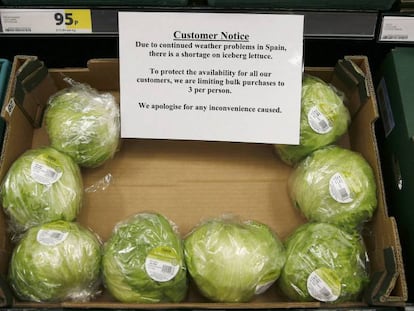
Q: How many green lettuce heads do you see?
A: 8